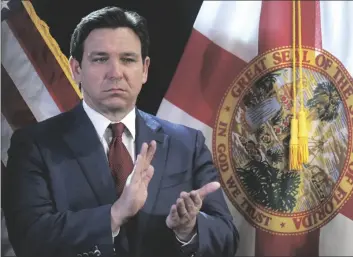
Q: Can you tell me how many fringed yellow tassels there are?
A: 2